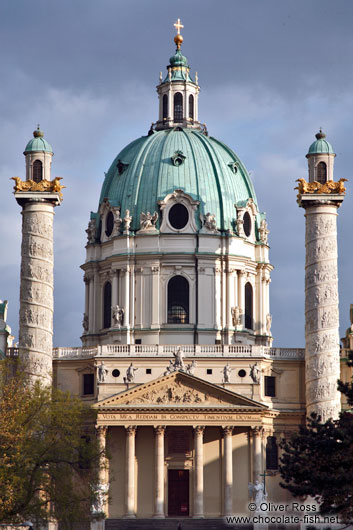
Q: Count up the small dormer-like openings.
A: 3